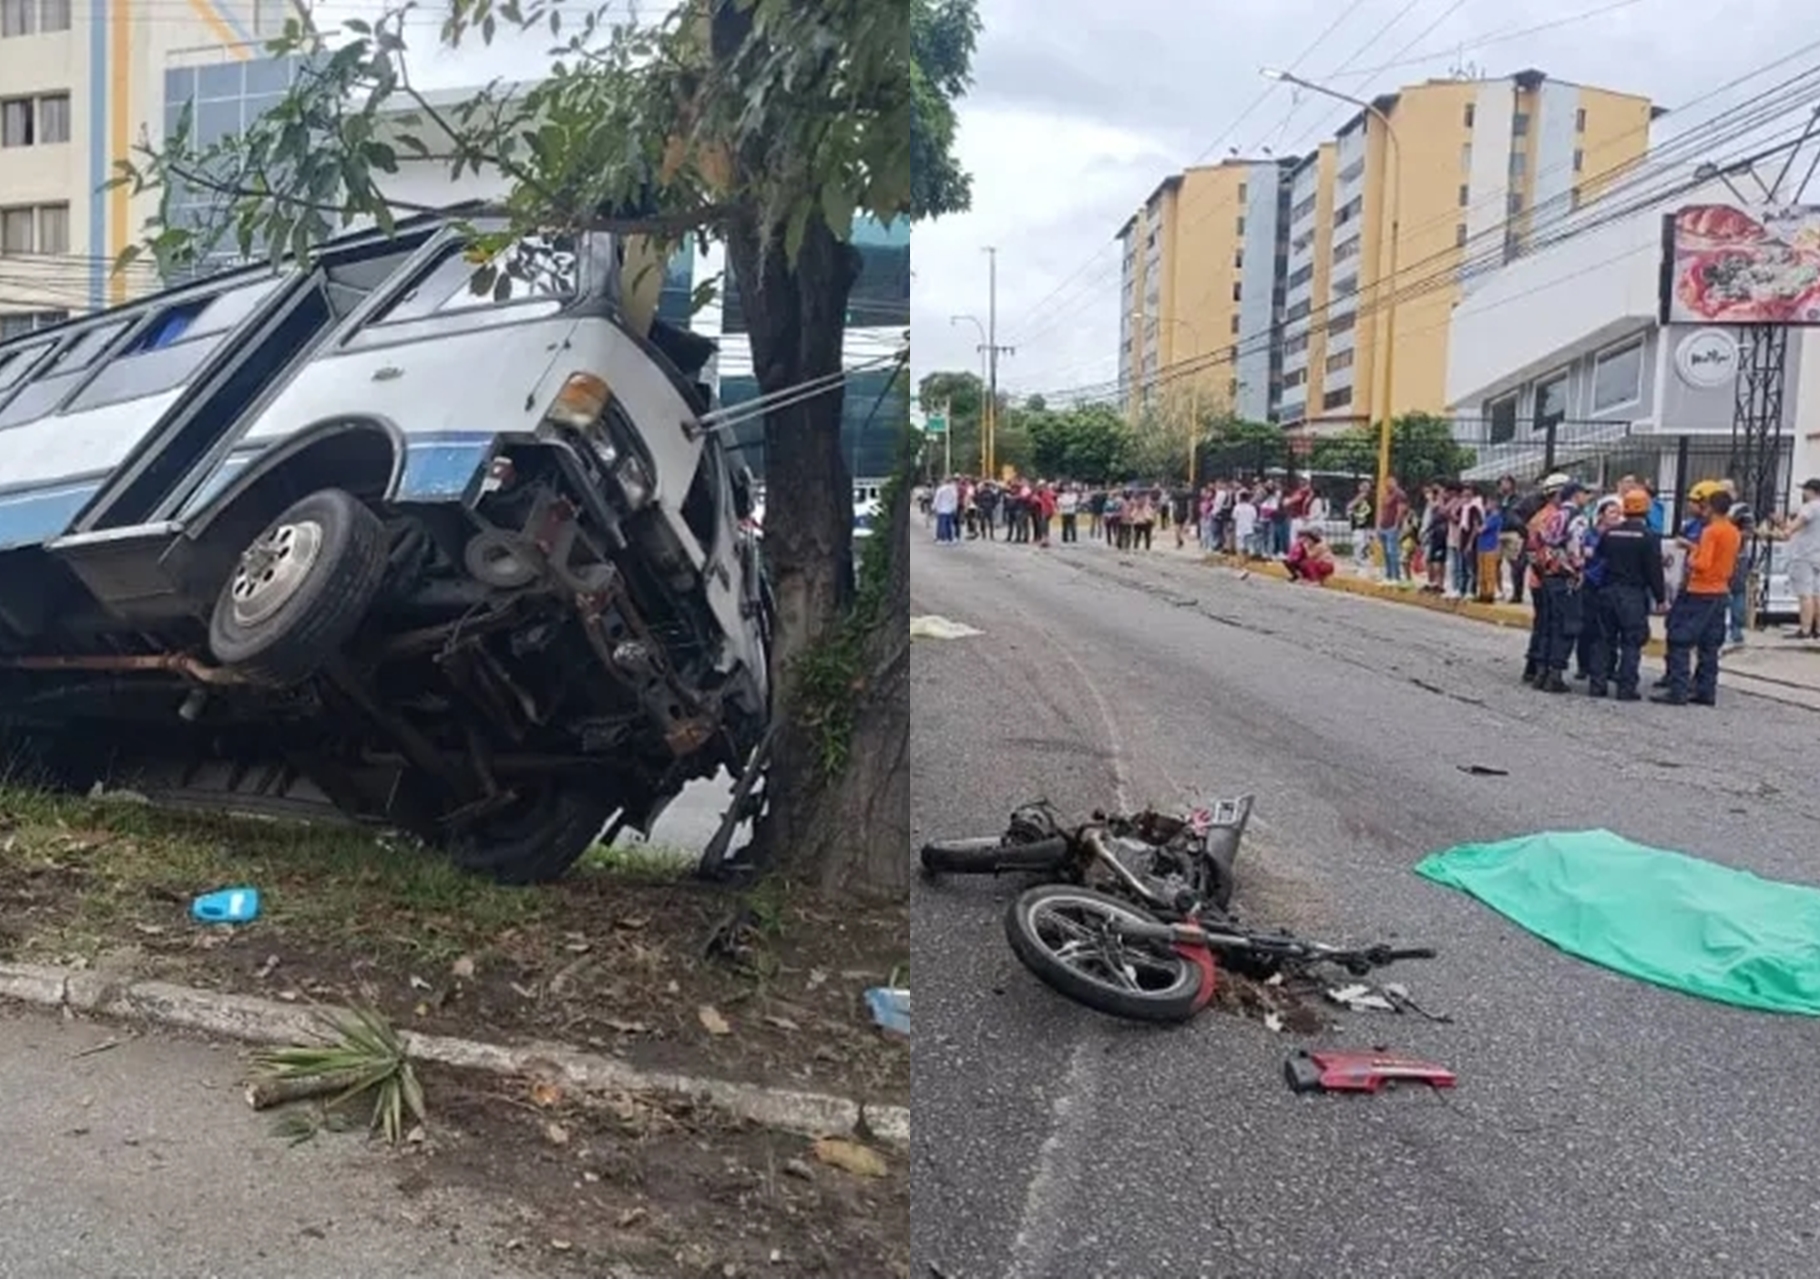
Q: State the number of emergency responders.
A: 6